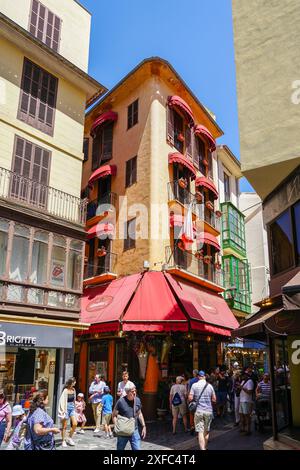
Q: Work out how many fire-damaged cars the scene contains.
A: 0